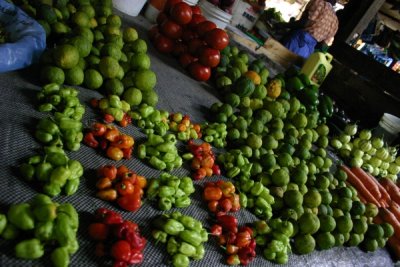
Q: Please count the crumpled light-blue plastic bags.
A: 1